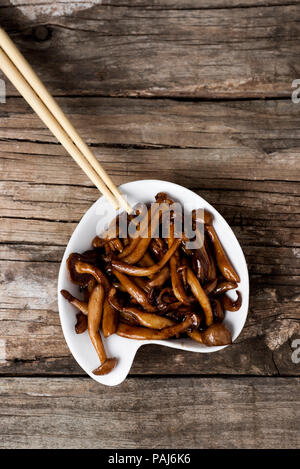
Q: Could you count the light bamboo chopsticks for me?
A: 2